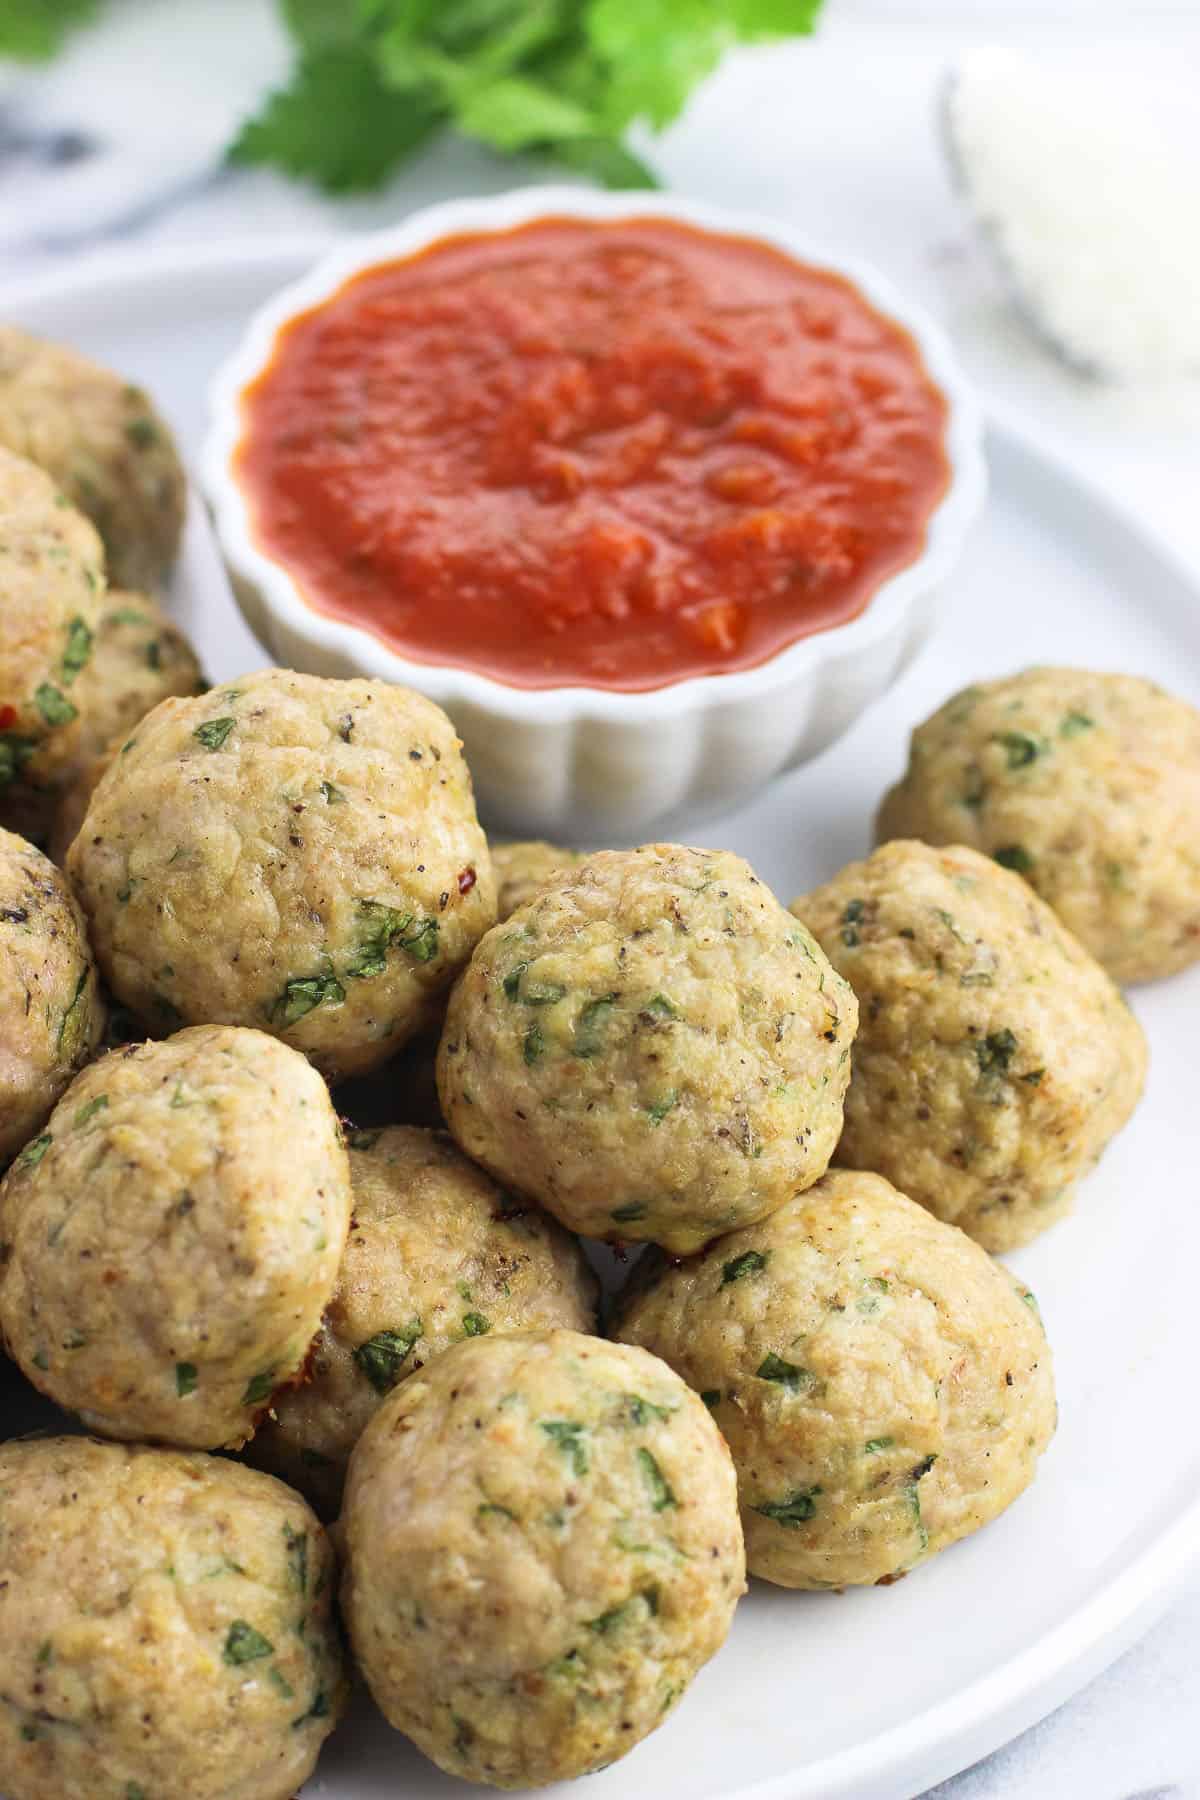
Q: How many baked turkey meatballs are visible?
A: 14